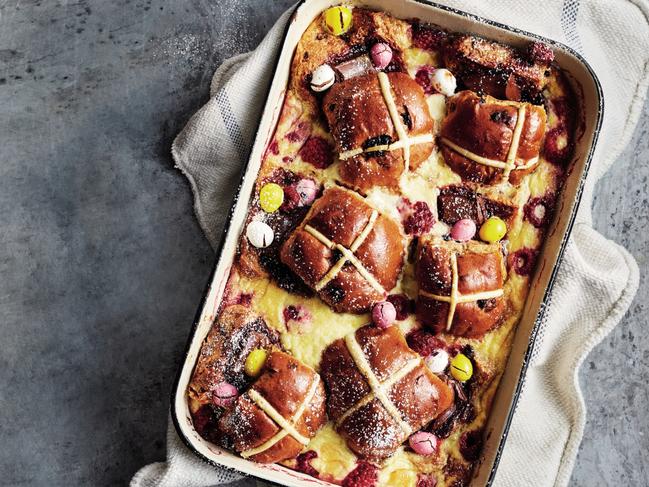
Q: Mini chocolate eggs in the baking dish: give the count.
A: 15